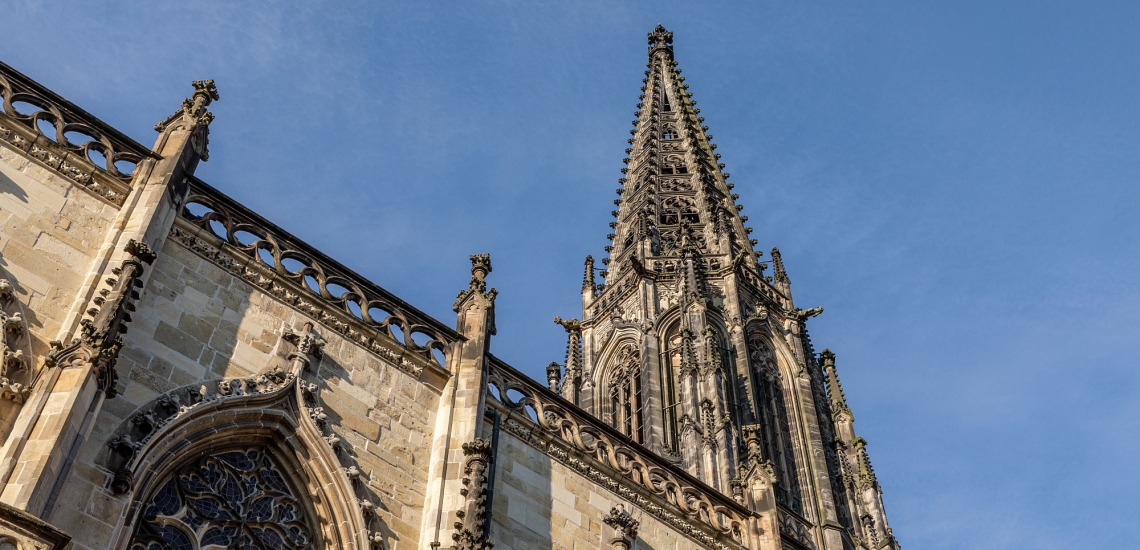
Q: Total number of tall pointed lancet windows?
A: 3